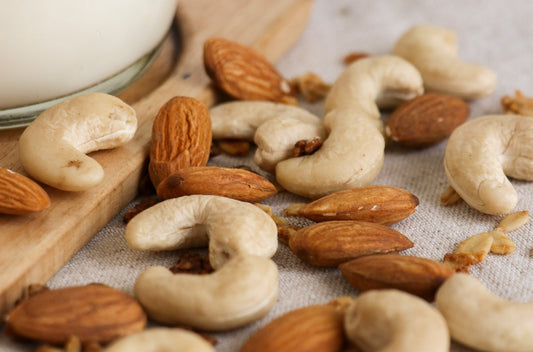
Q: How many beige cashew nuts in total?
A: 11